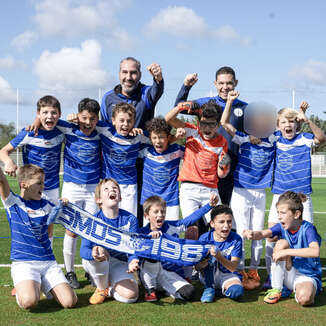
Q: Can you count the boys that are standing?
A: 7